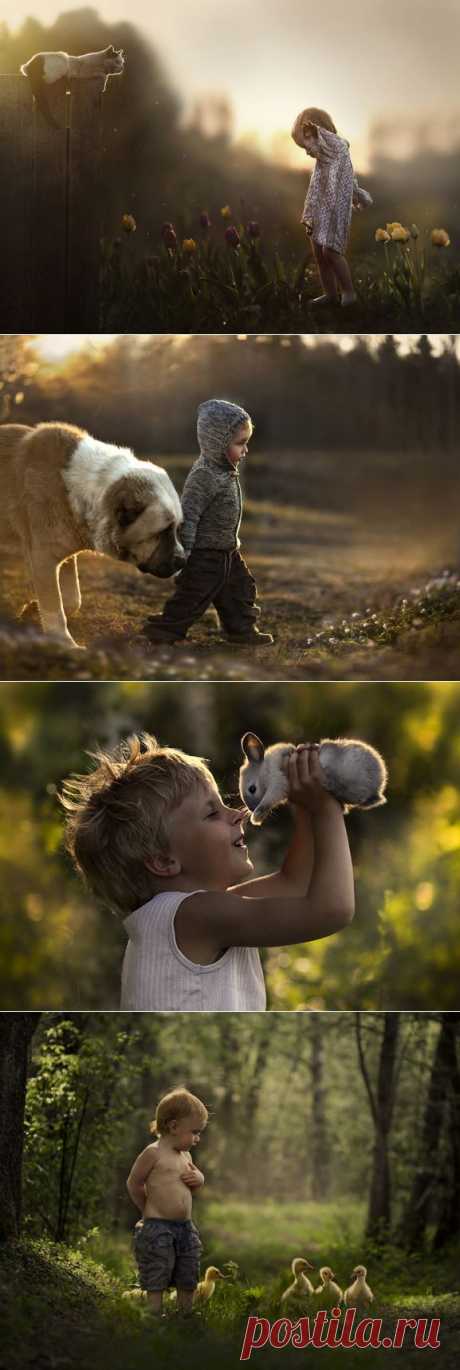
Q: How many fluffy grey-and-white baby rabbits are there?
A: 1